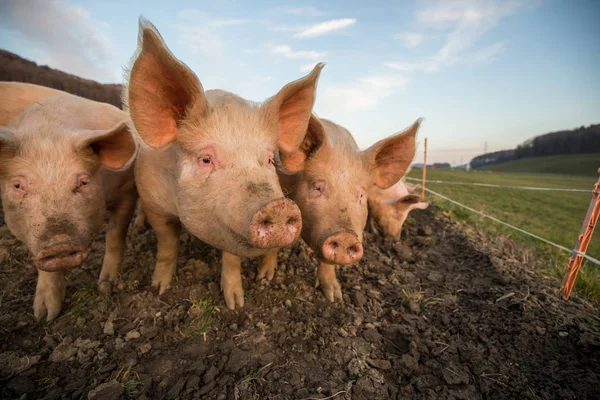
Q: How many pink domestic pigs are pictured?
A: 4